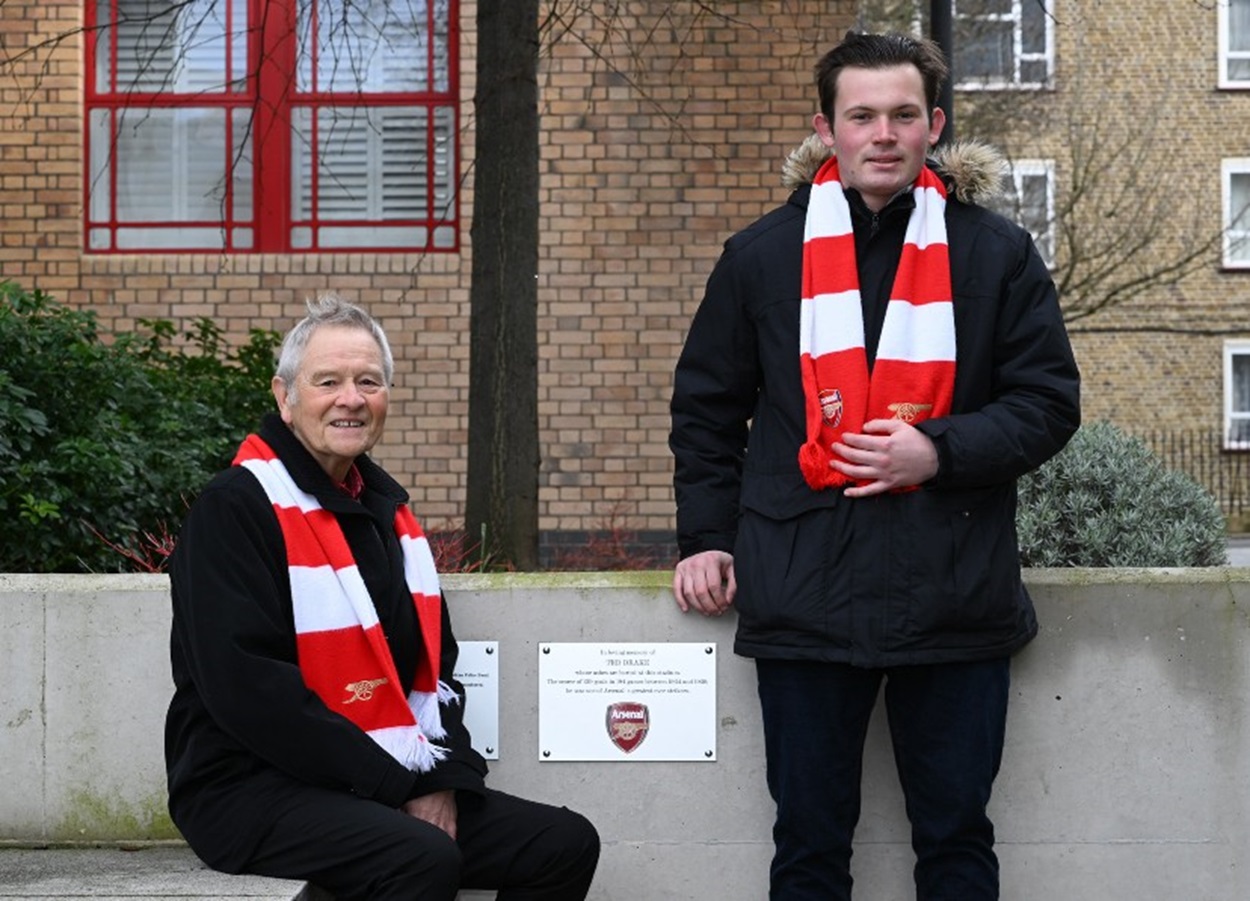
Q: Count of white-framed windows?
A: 5